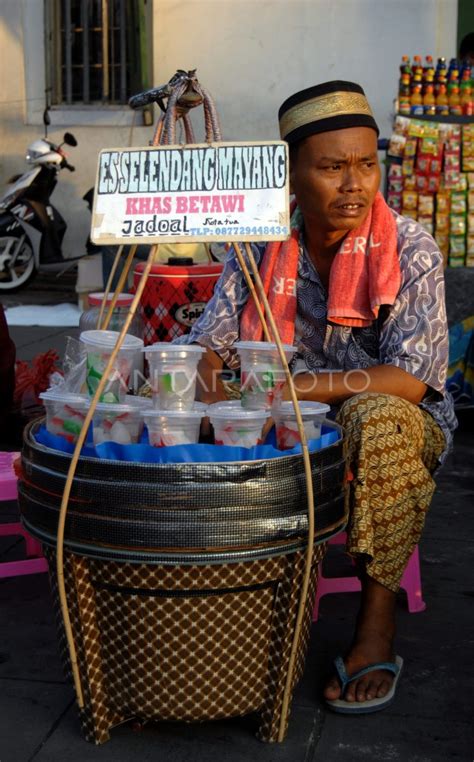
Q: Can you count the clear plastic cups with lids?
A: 8